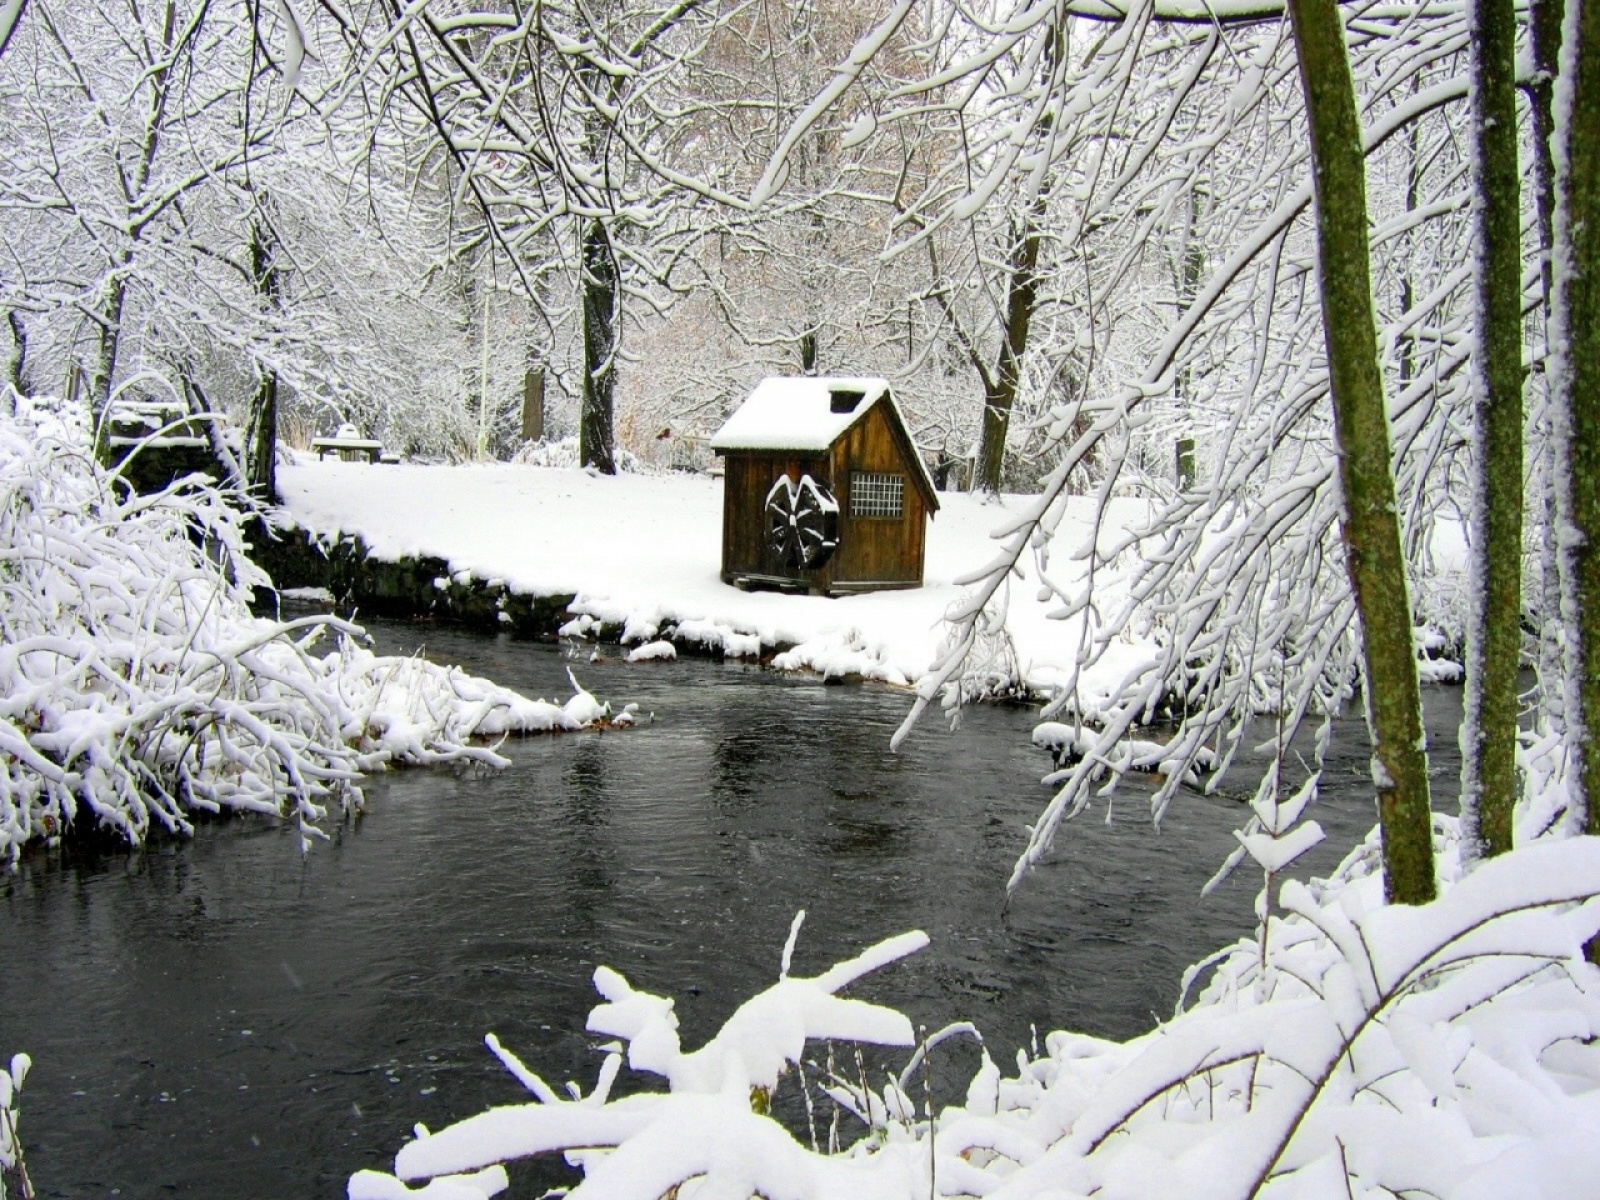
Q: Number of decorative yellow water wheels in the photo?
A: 0